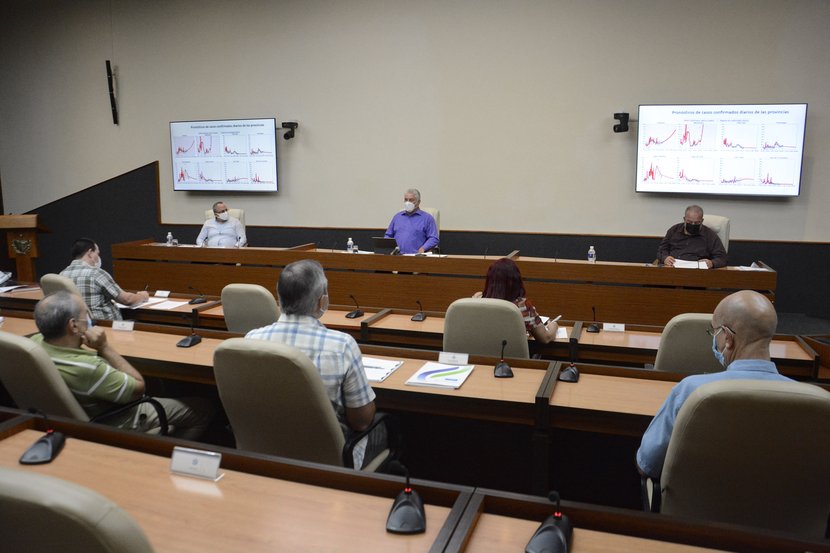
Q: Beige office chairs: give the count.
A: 11